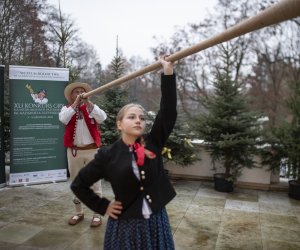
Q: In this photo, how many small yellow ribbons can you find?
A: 2